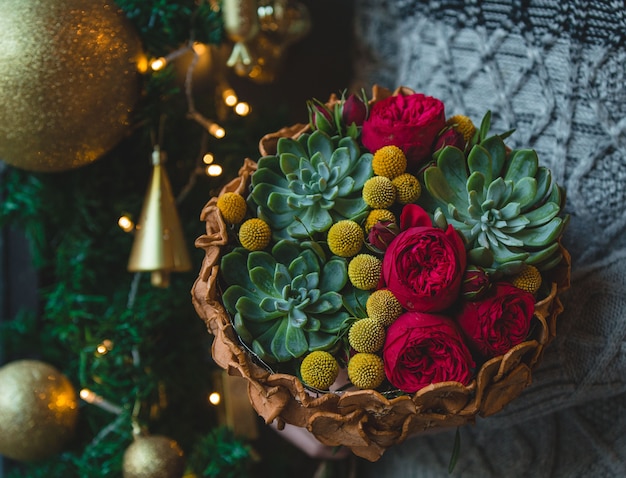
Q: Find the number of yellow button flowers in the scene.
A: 14